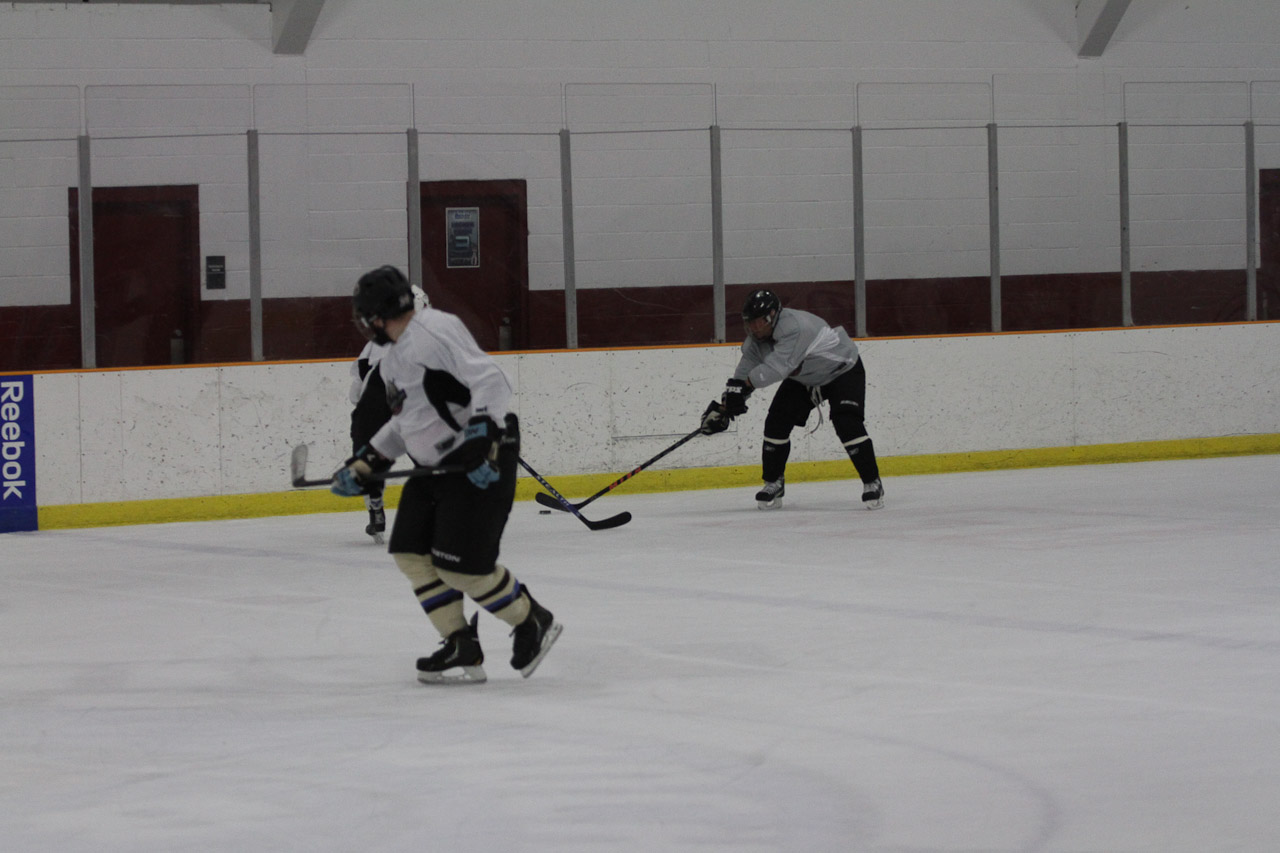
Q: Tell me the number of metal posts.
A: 9